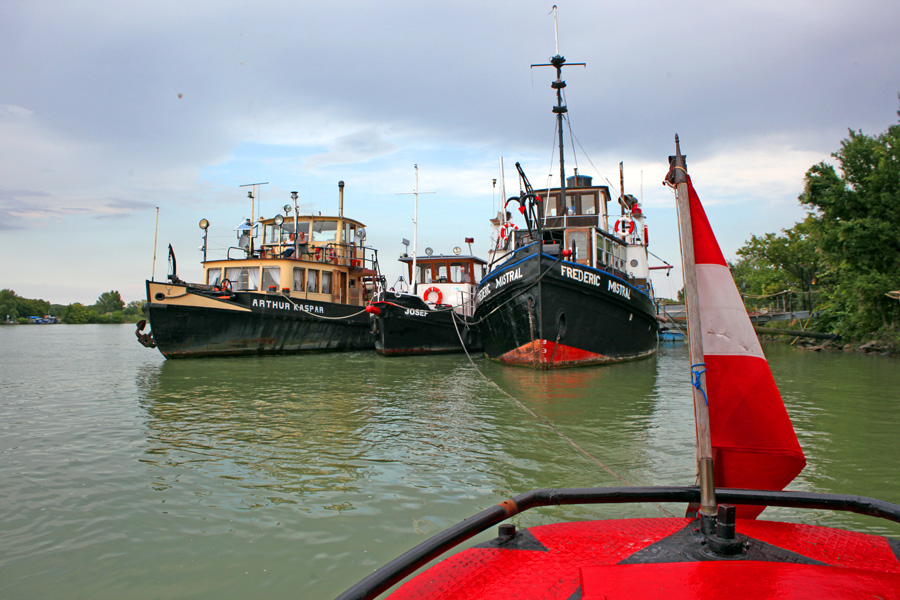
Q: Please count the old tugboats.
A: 3